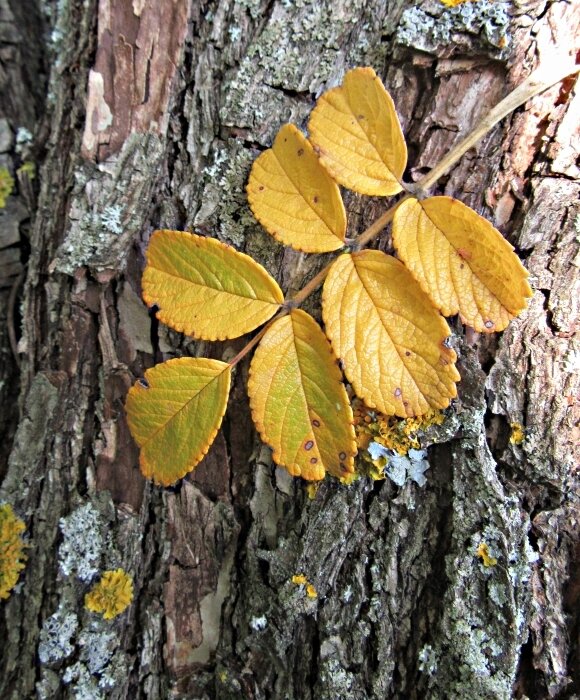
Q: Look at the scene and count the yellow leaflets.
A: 7